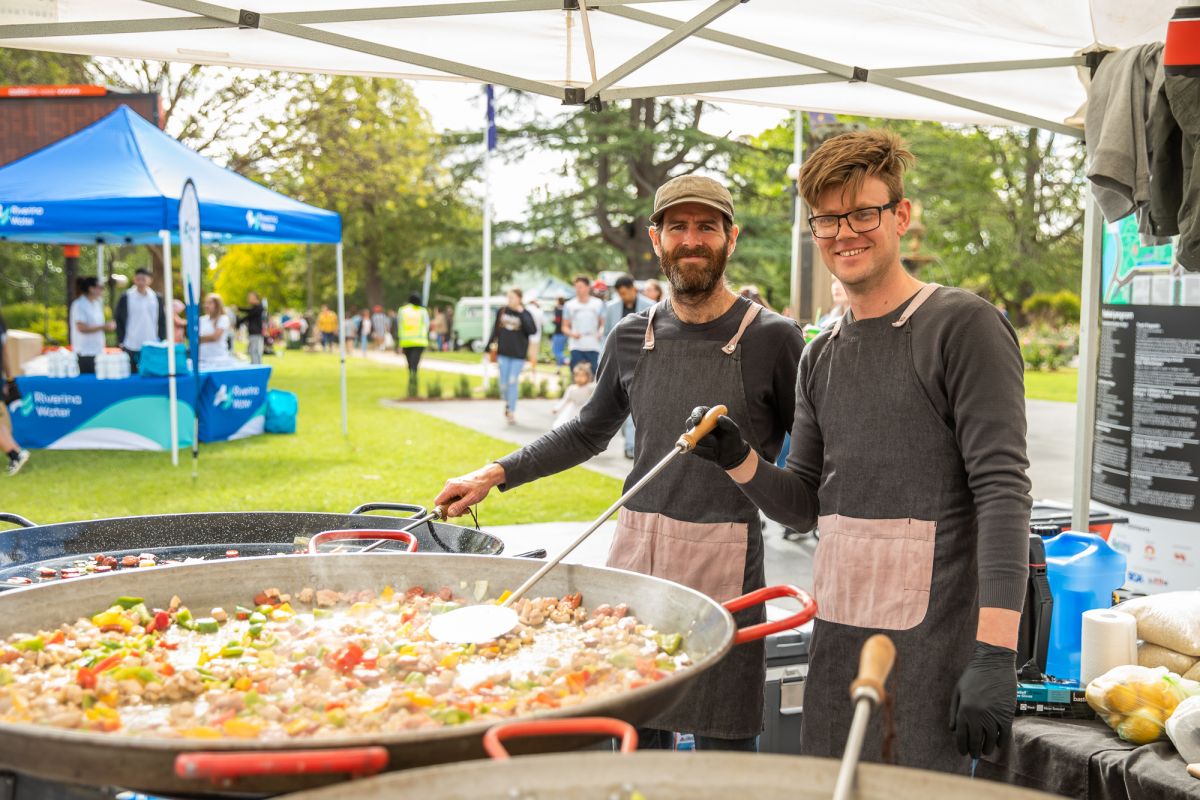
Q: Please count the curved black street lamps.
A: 0